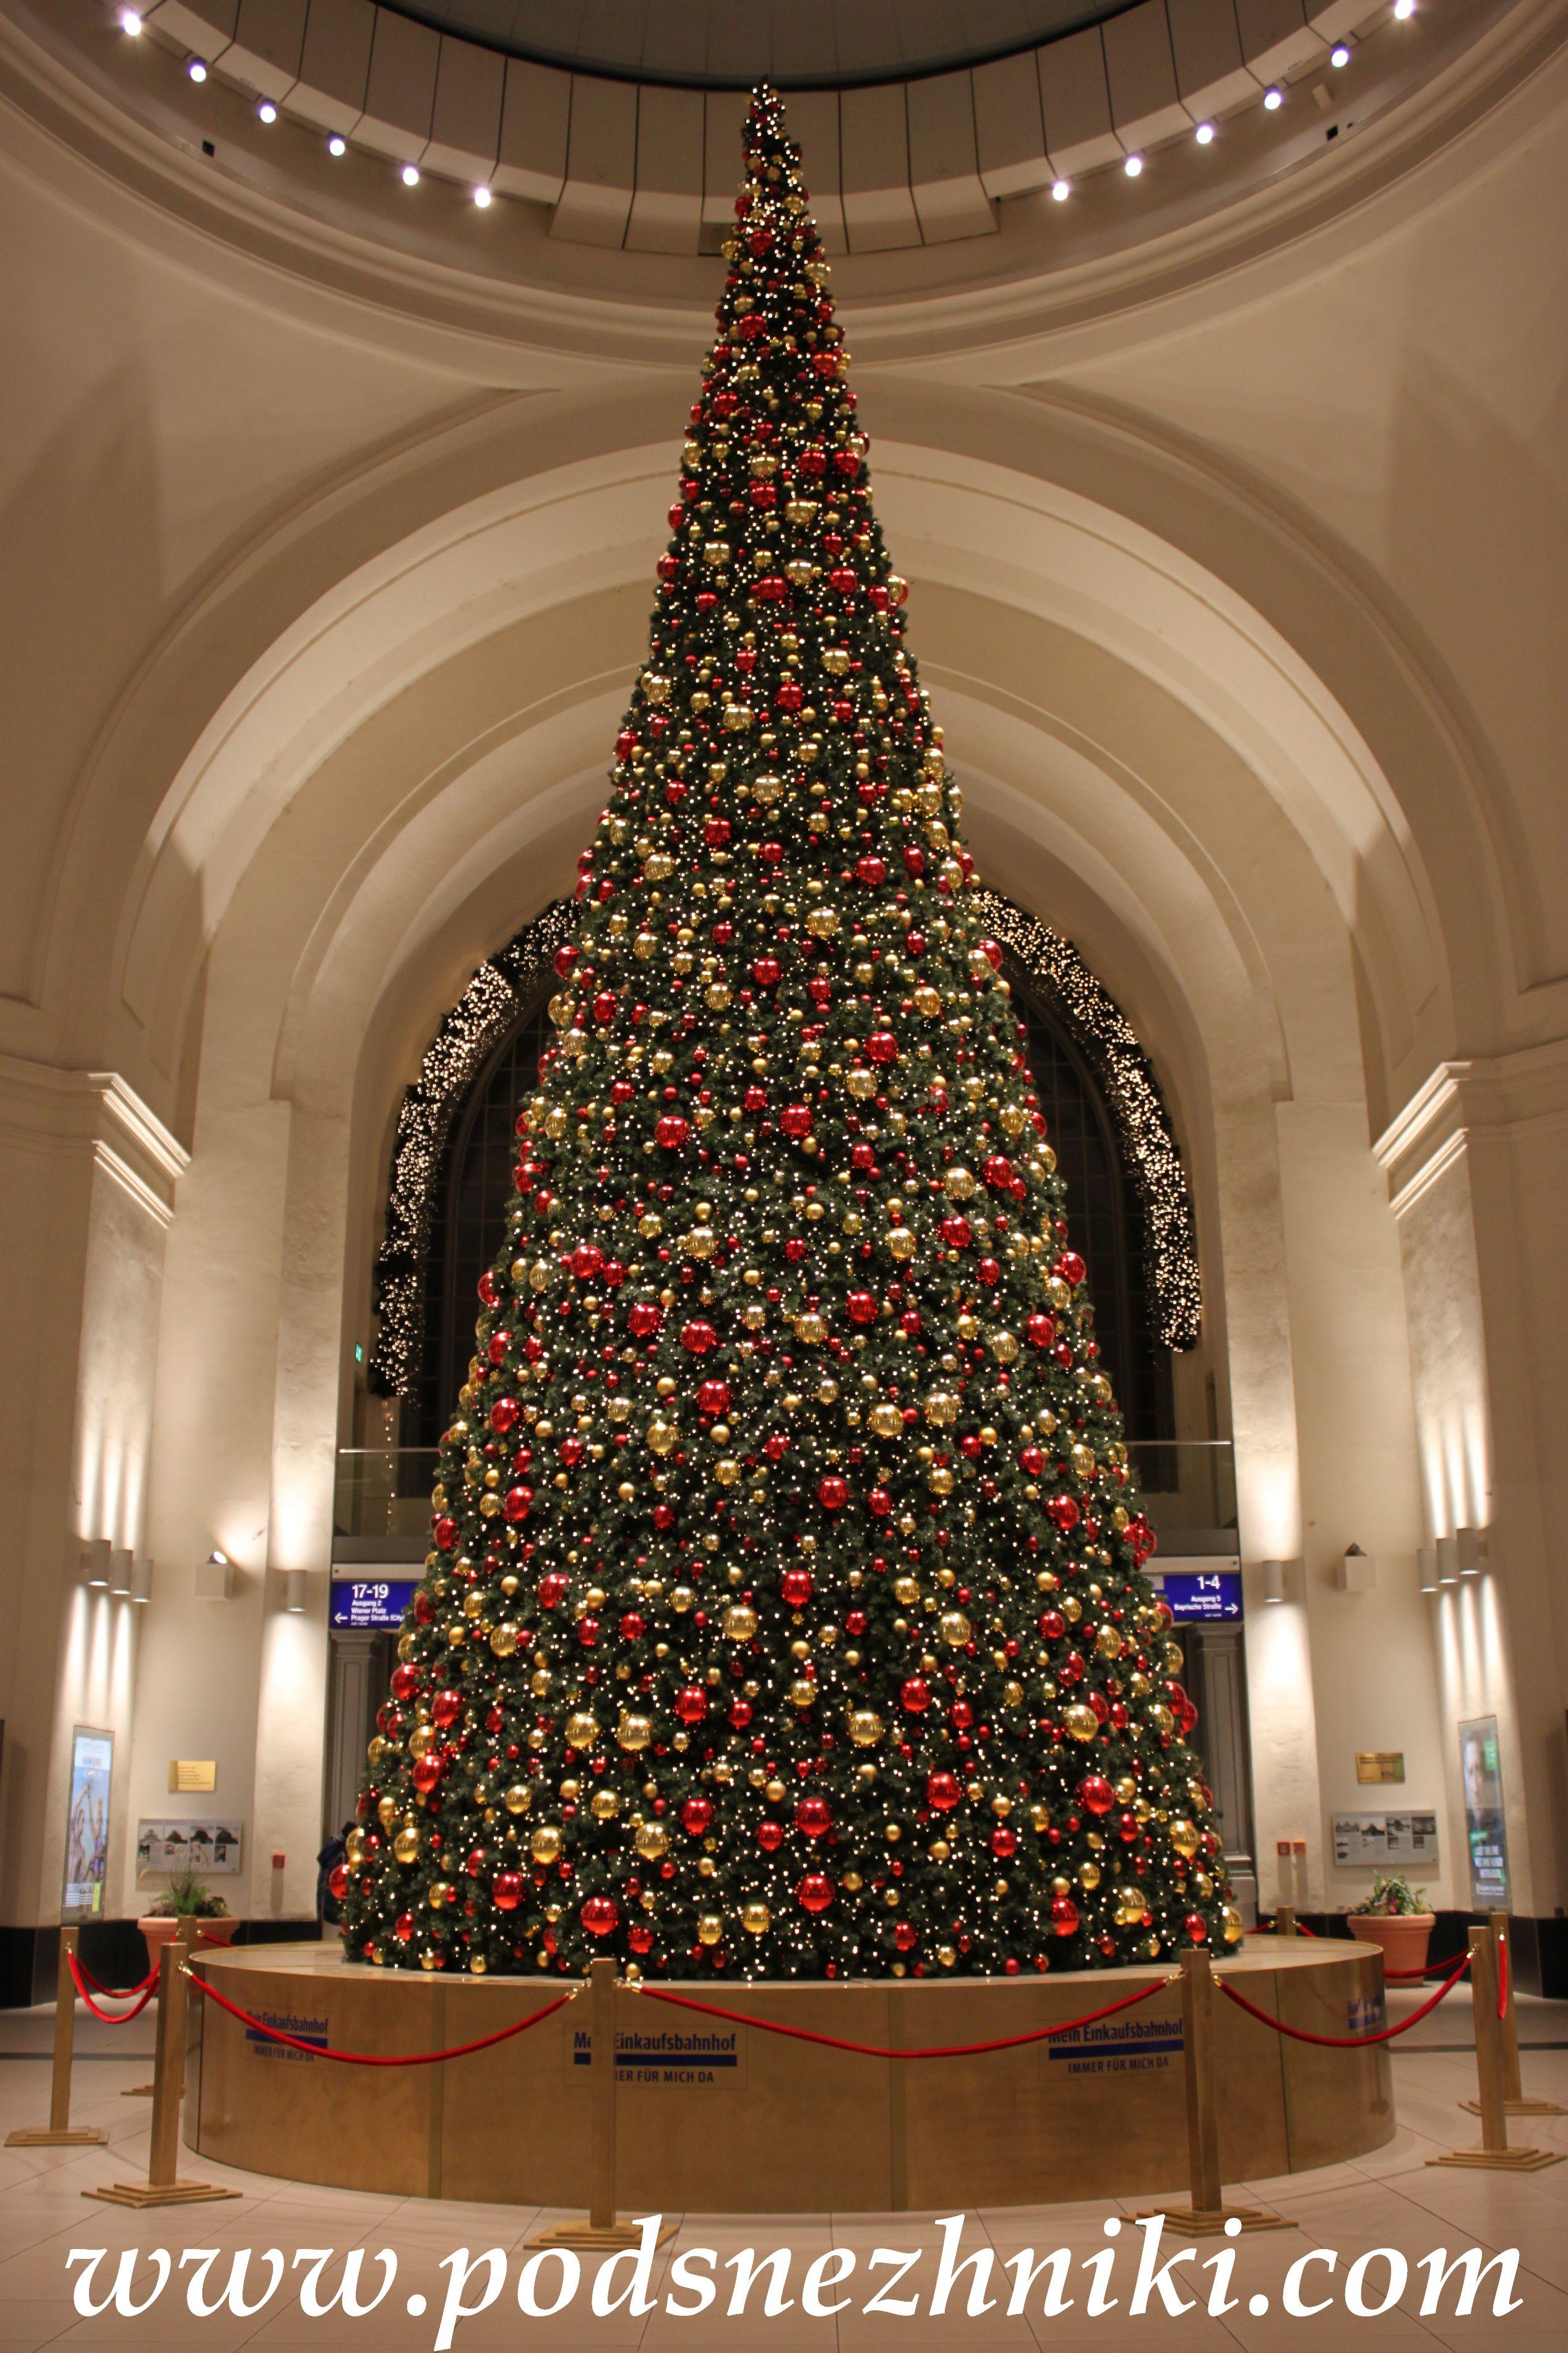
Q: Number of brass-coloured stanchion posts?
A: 8